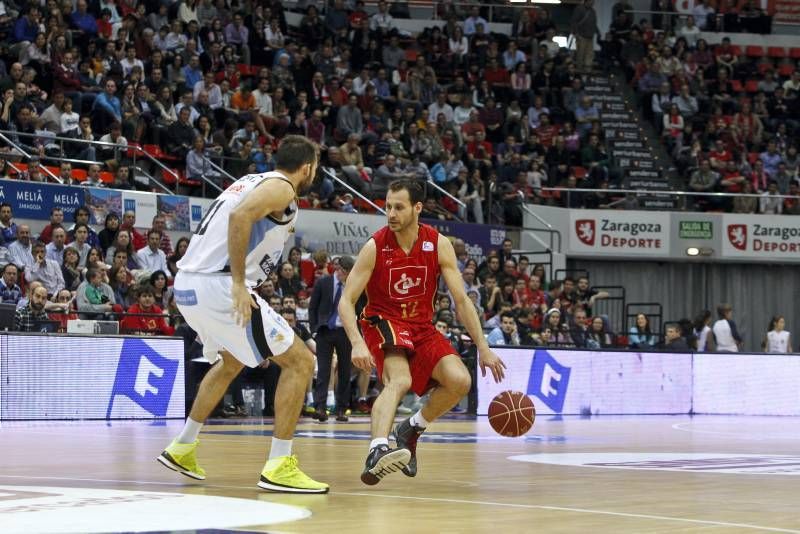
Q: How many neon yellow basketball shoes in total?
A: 2